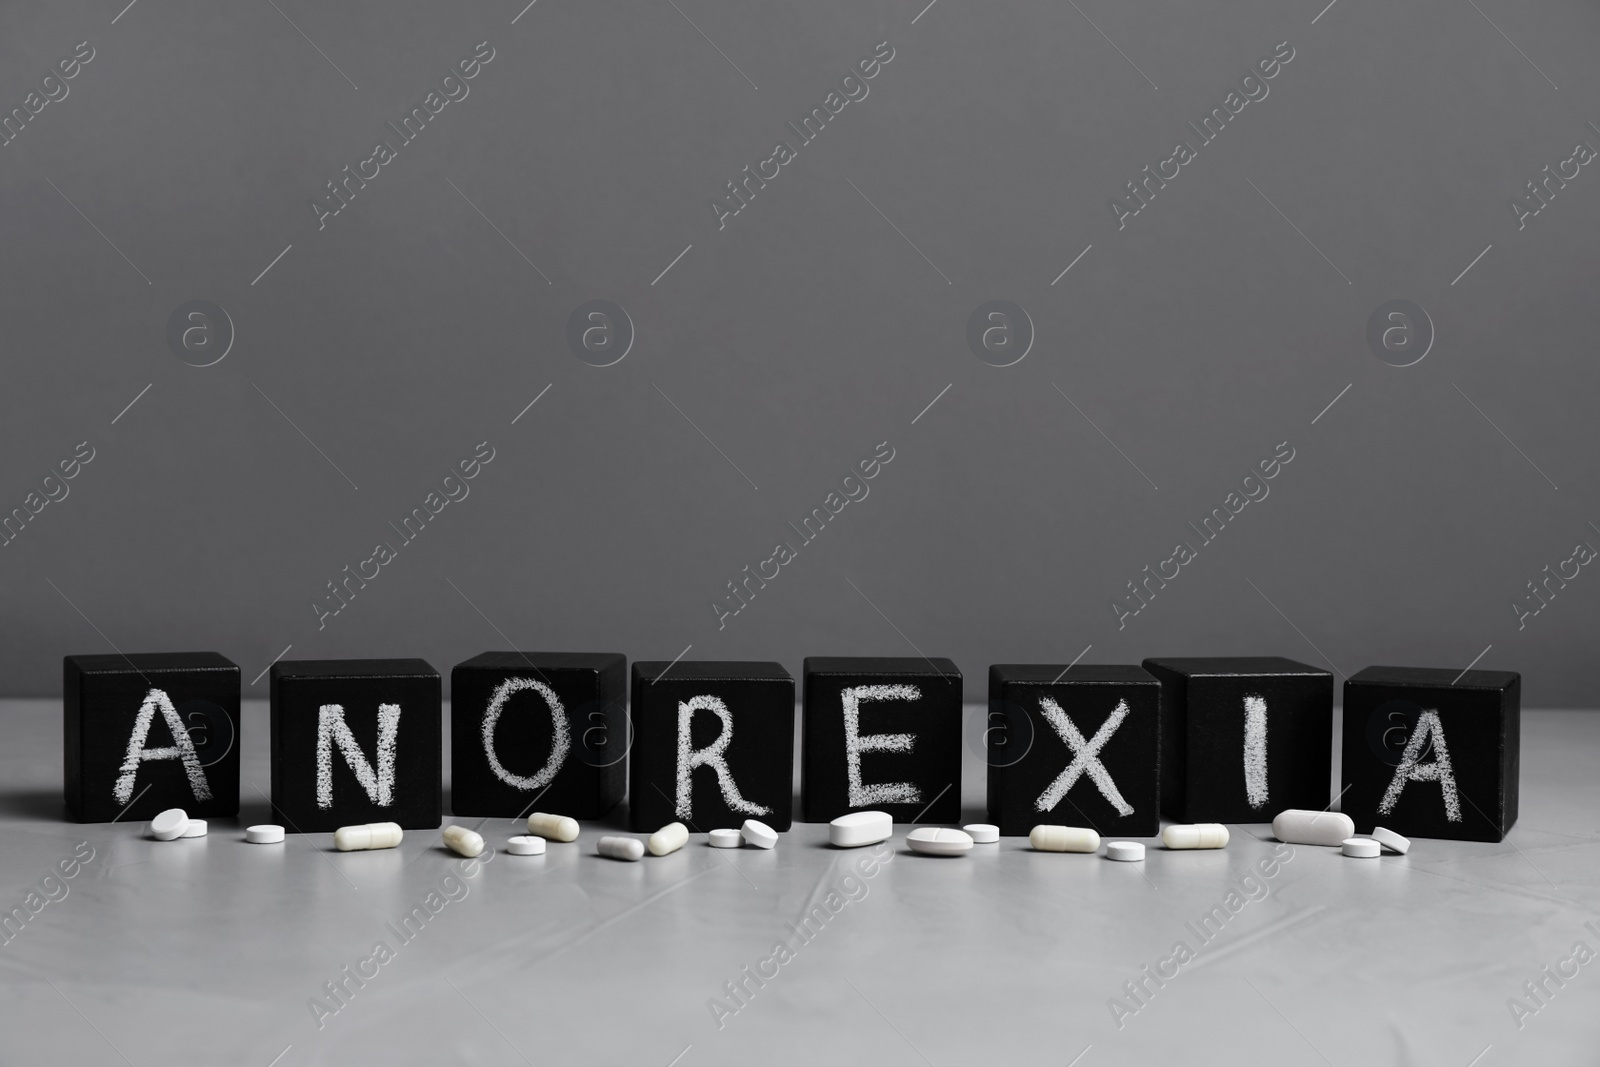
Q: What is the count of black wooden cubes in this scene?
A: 8